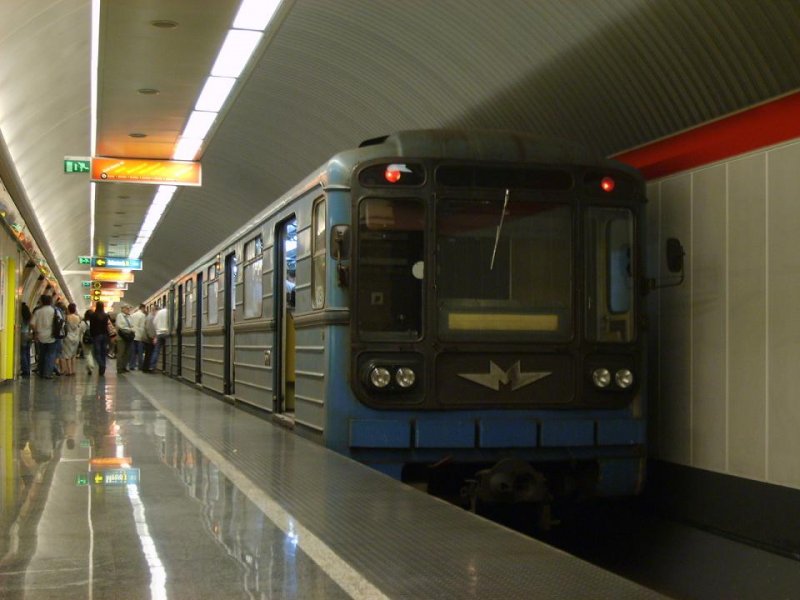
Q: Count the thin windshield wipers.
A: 1